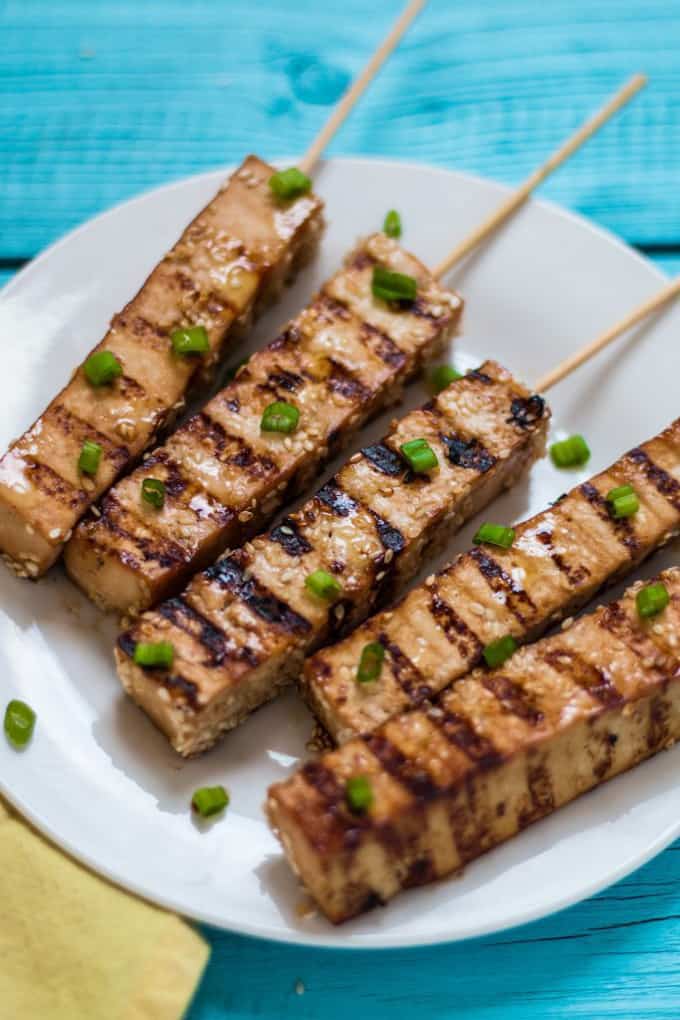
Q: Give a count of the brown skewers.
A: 3